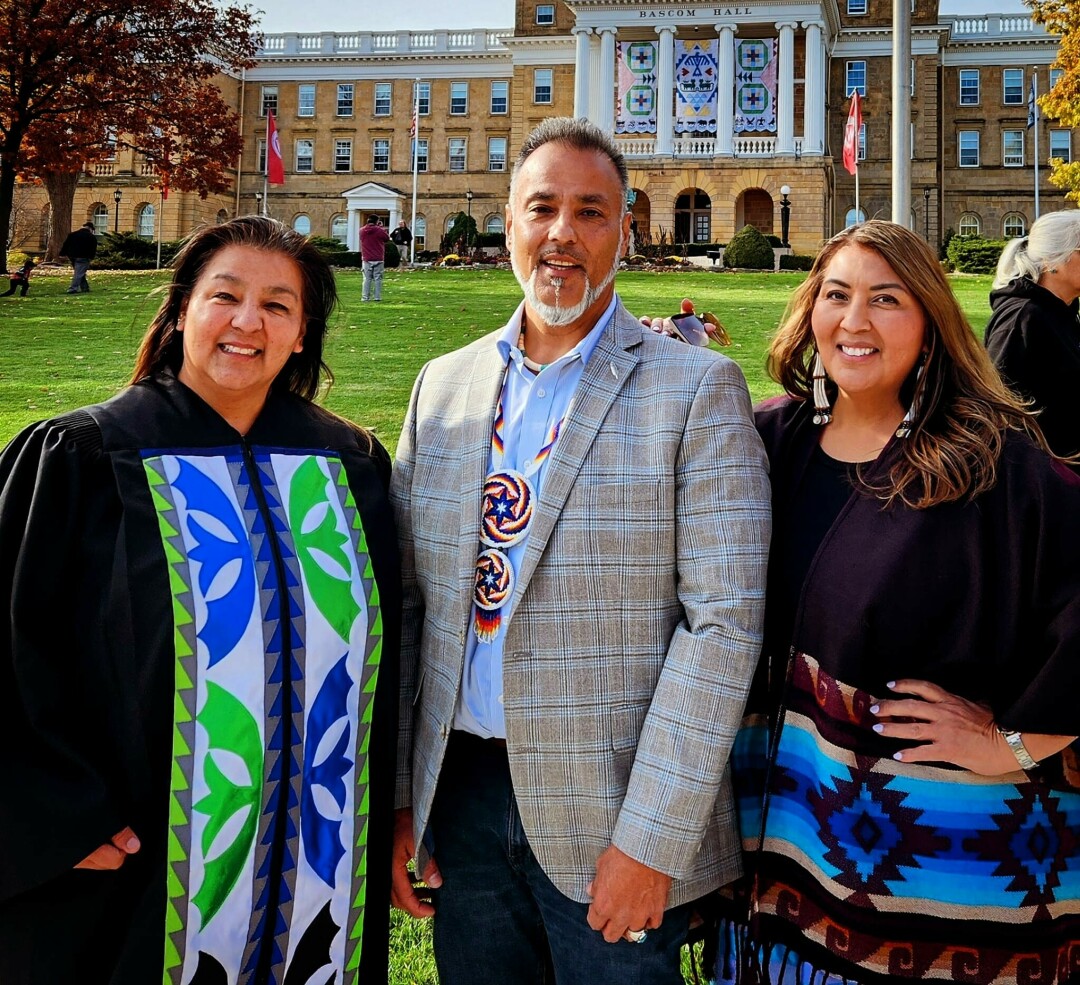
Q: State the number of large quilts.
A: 3